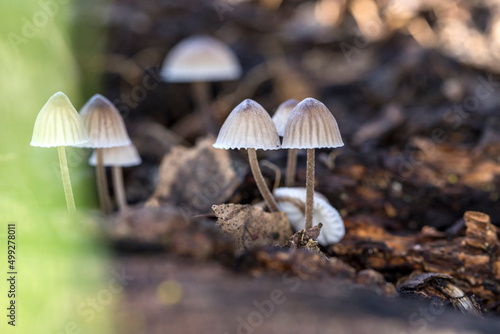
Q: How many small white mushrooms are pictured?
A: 8